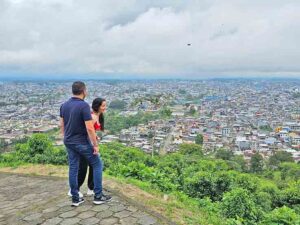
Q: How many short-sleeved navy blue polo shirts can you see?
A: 1